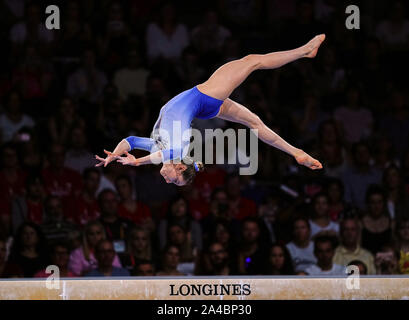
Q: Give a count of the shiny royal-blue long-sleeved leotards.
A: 1